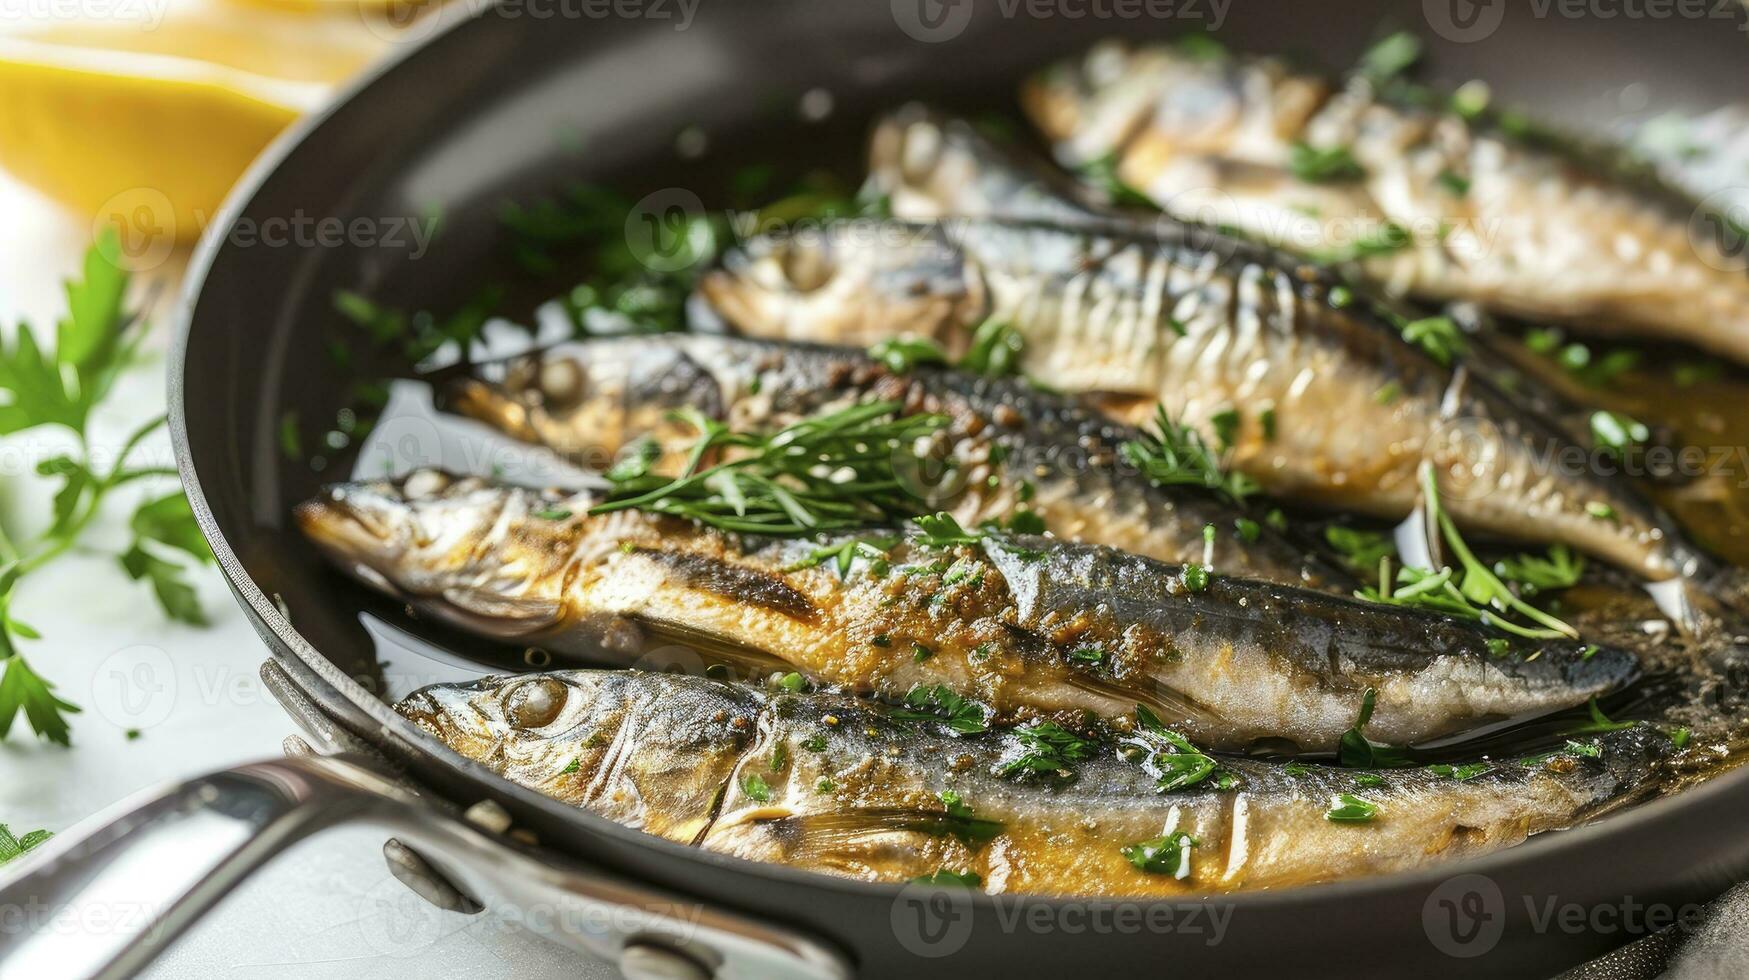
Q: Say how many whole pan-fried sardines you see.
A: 6